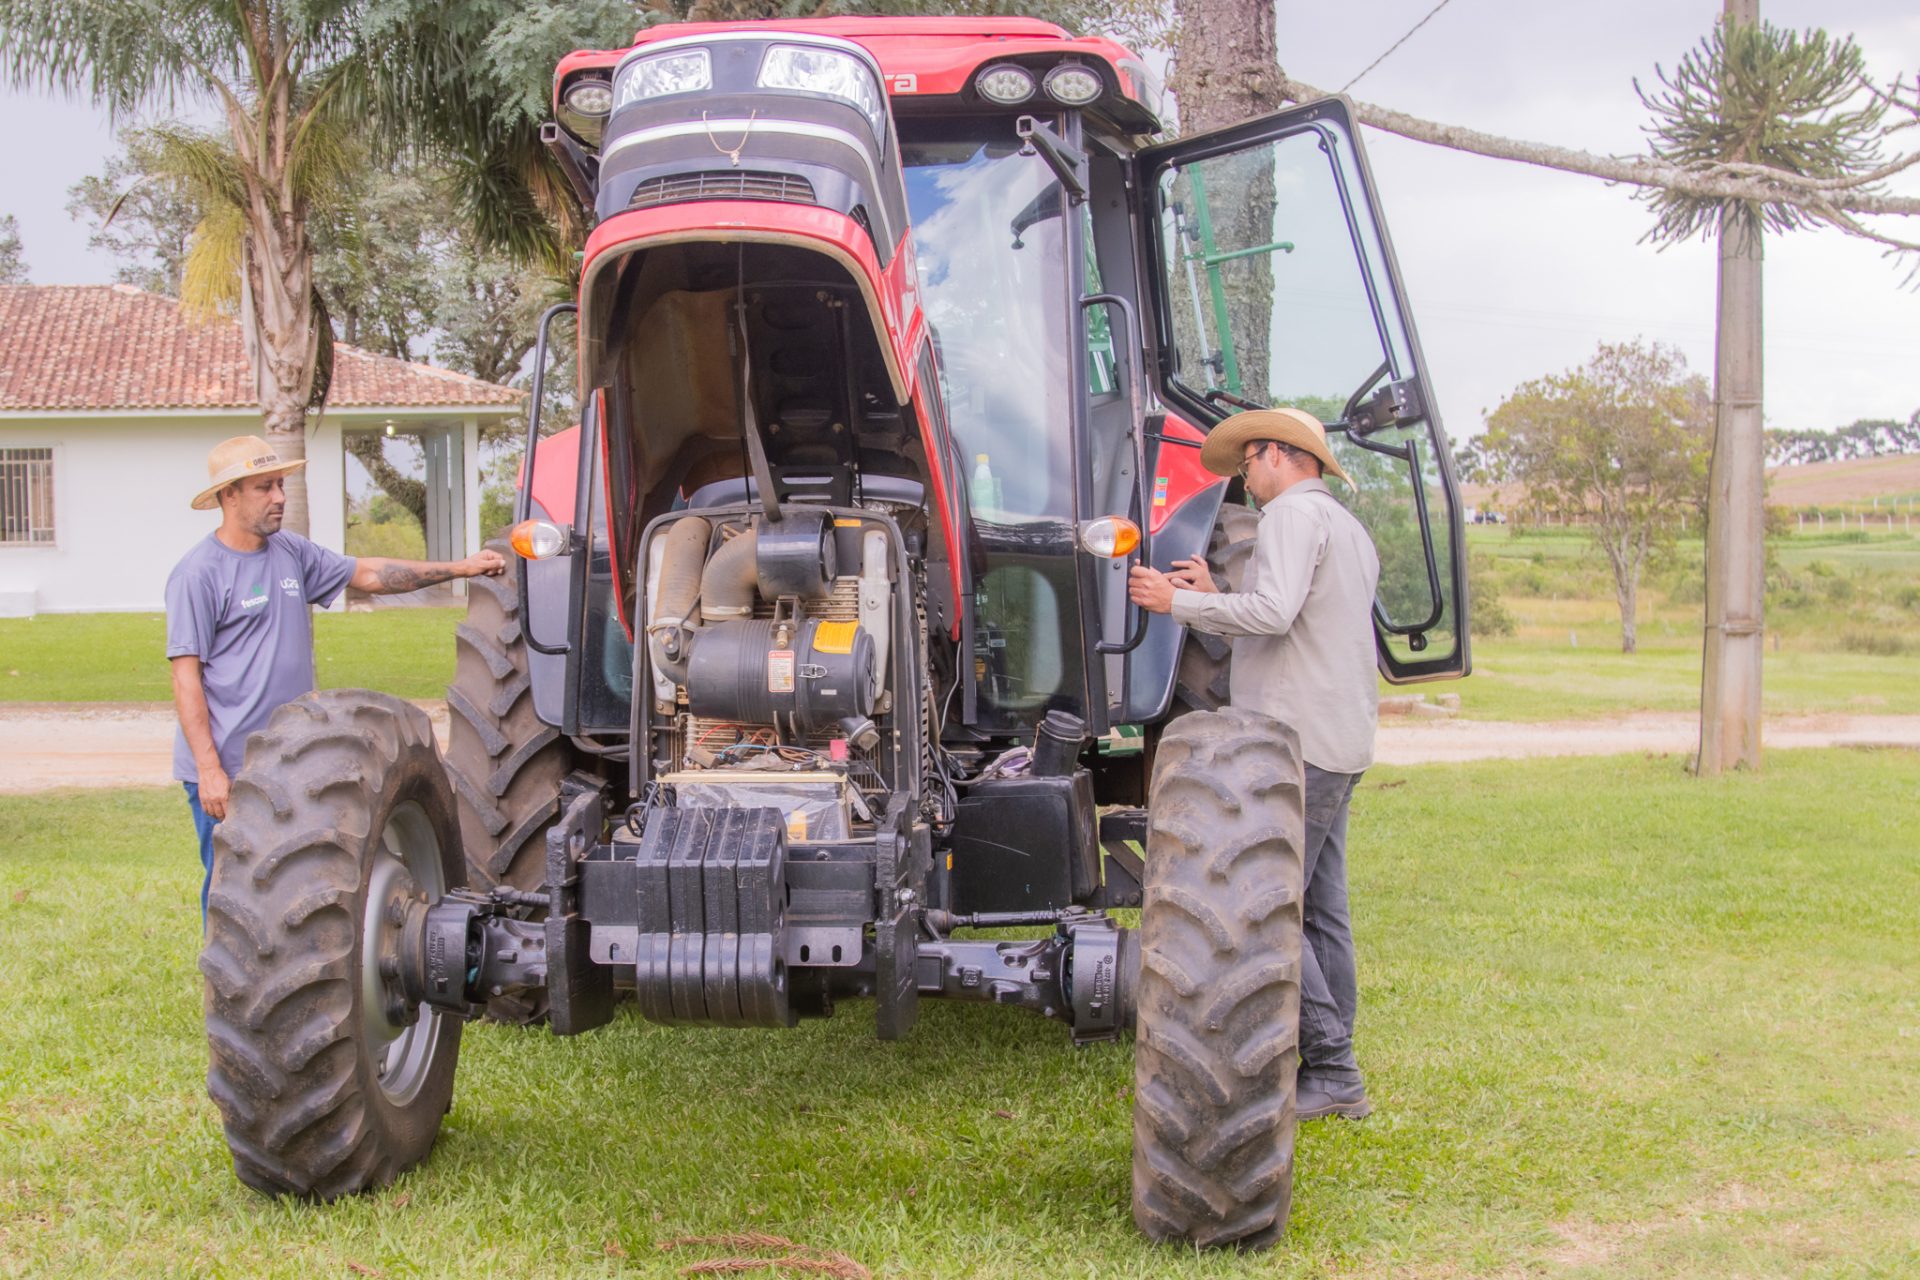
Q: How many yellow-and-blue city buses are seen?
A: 0